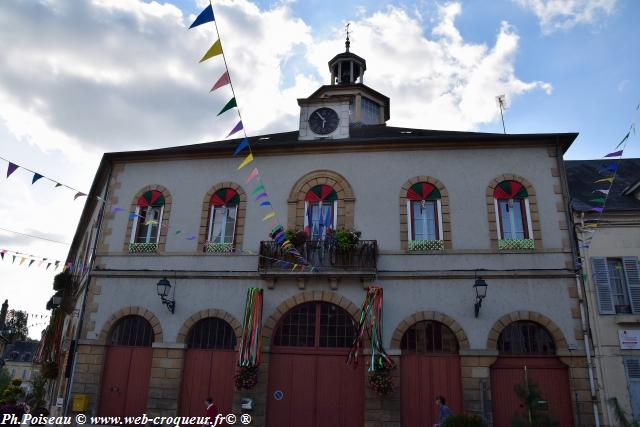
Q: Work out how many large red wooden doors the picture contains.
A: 5